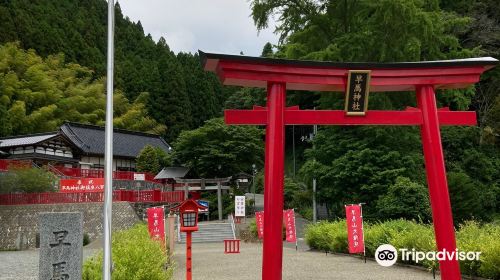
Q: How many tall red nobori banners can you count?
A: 4